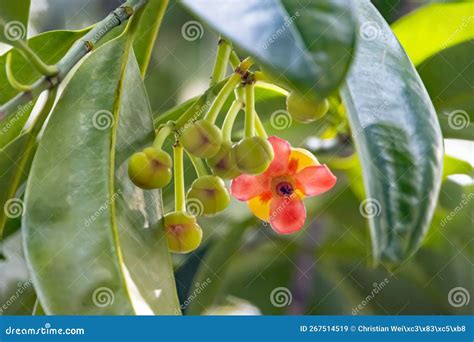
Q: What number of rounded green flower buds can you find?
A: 7